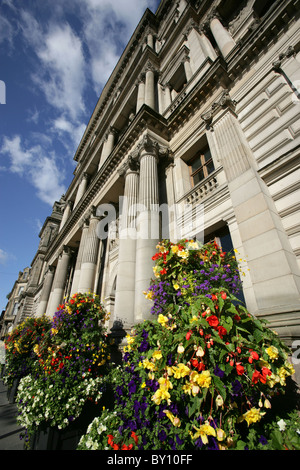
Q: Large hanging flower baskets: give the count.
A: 3